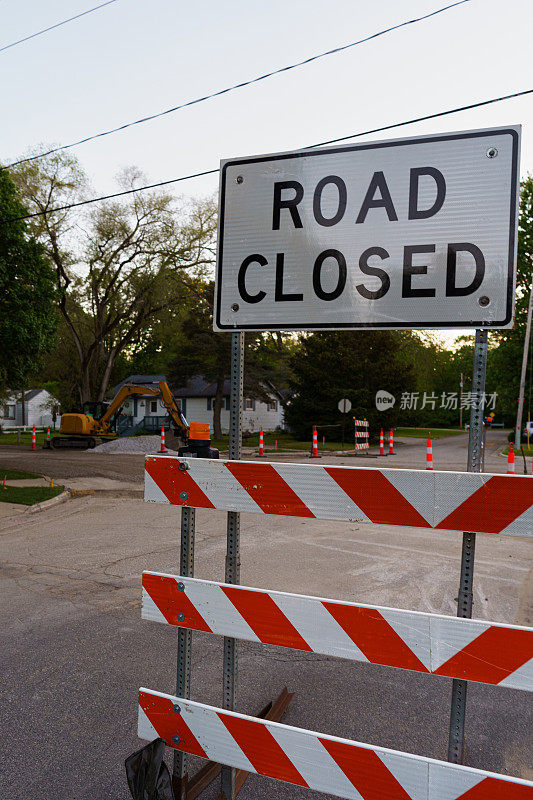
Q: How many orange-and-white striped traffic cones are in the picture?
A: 9